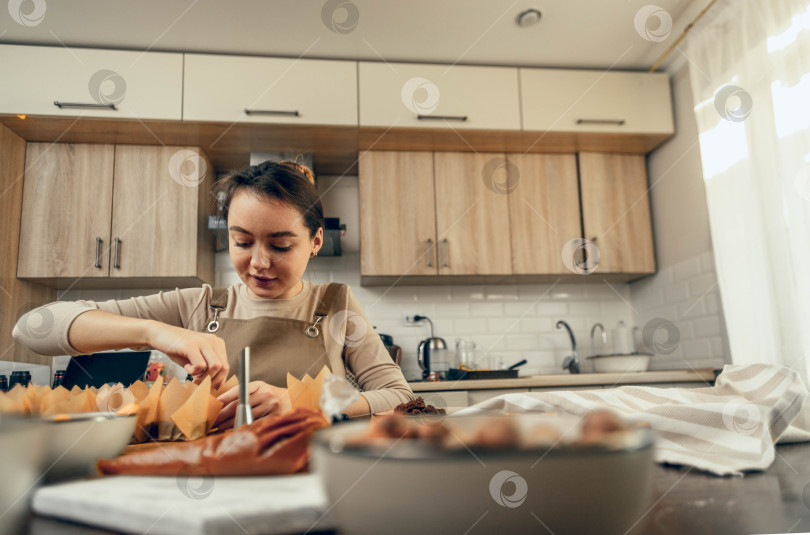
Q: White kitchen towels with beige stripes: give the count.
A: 1